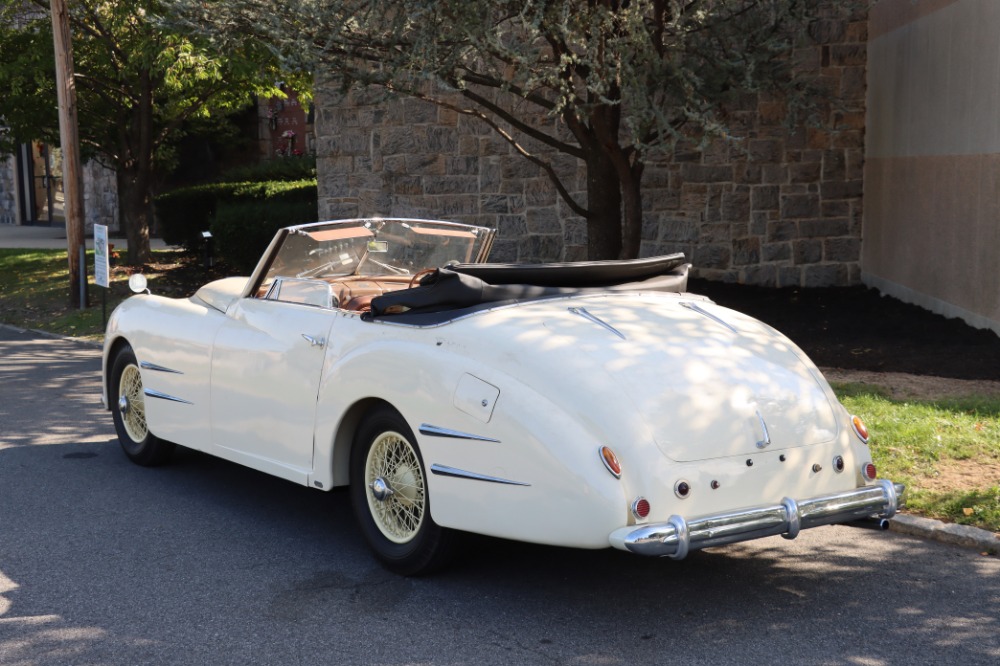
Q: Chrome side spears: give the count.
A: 4